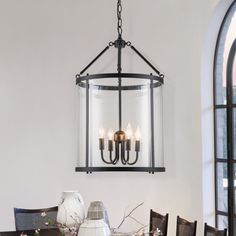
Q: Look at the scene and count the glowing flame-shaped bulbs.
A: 4